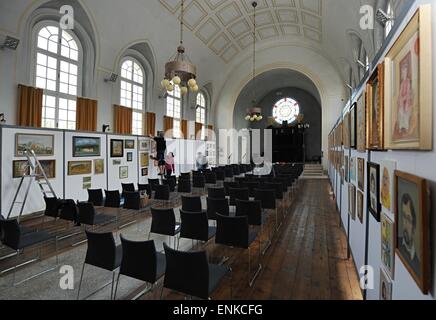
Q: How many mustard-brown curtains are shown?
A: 8